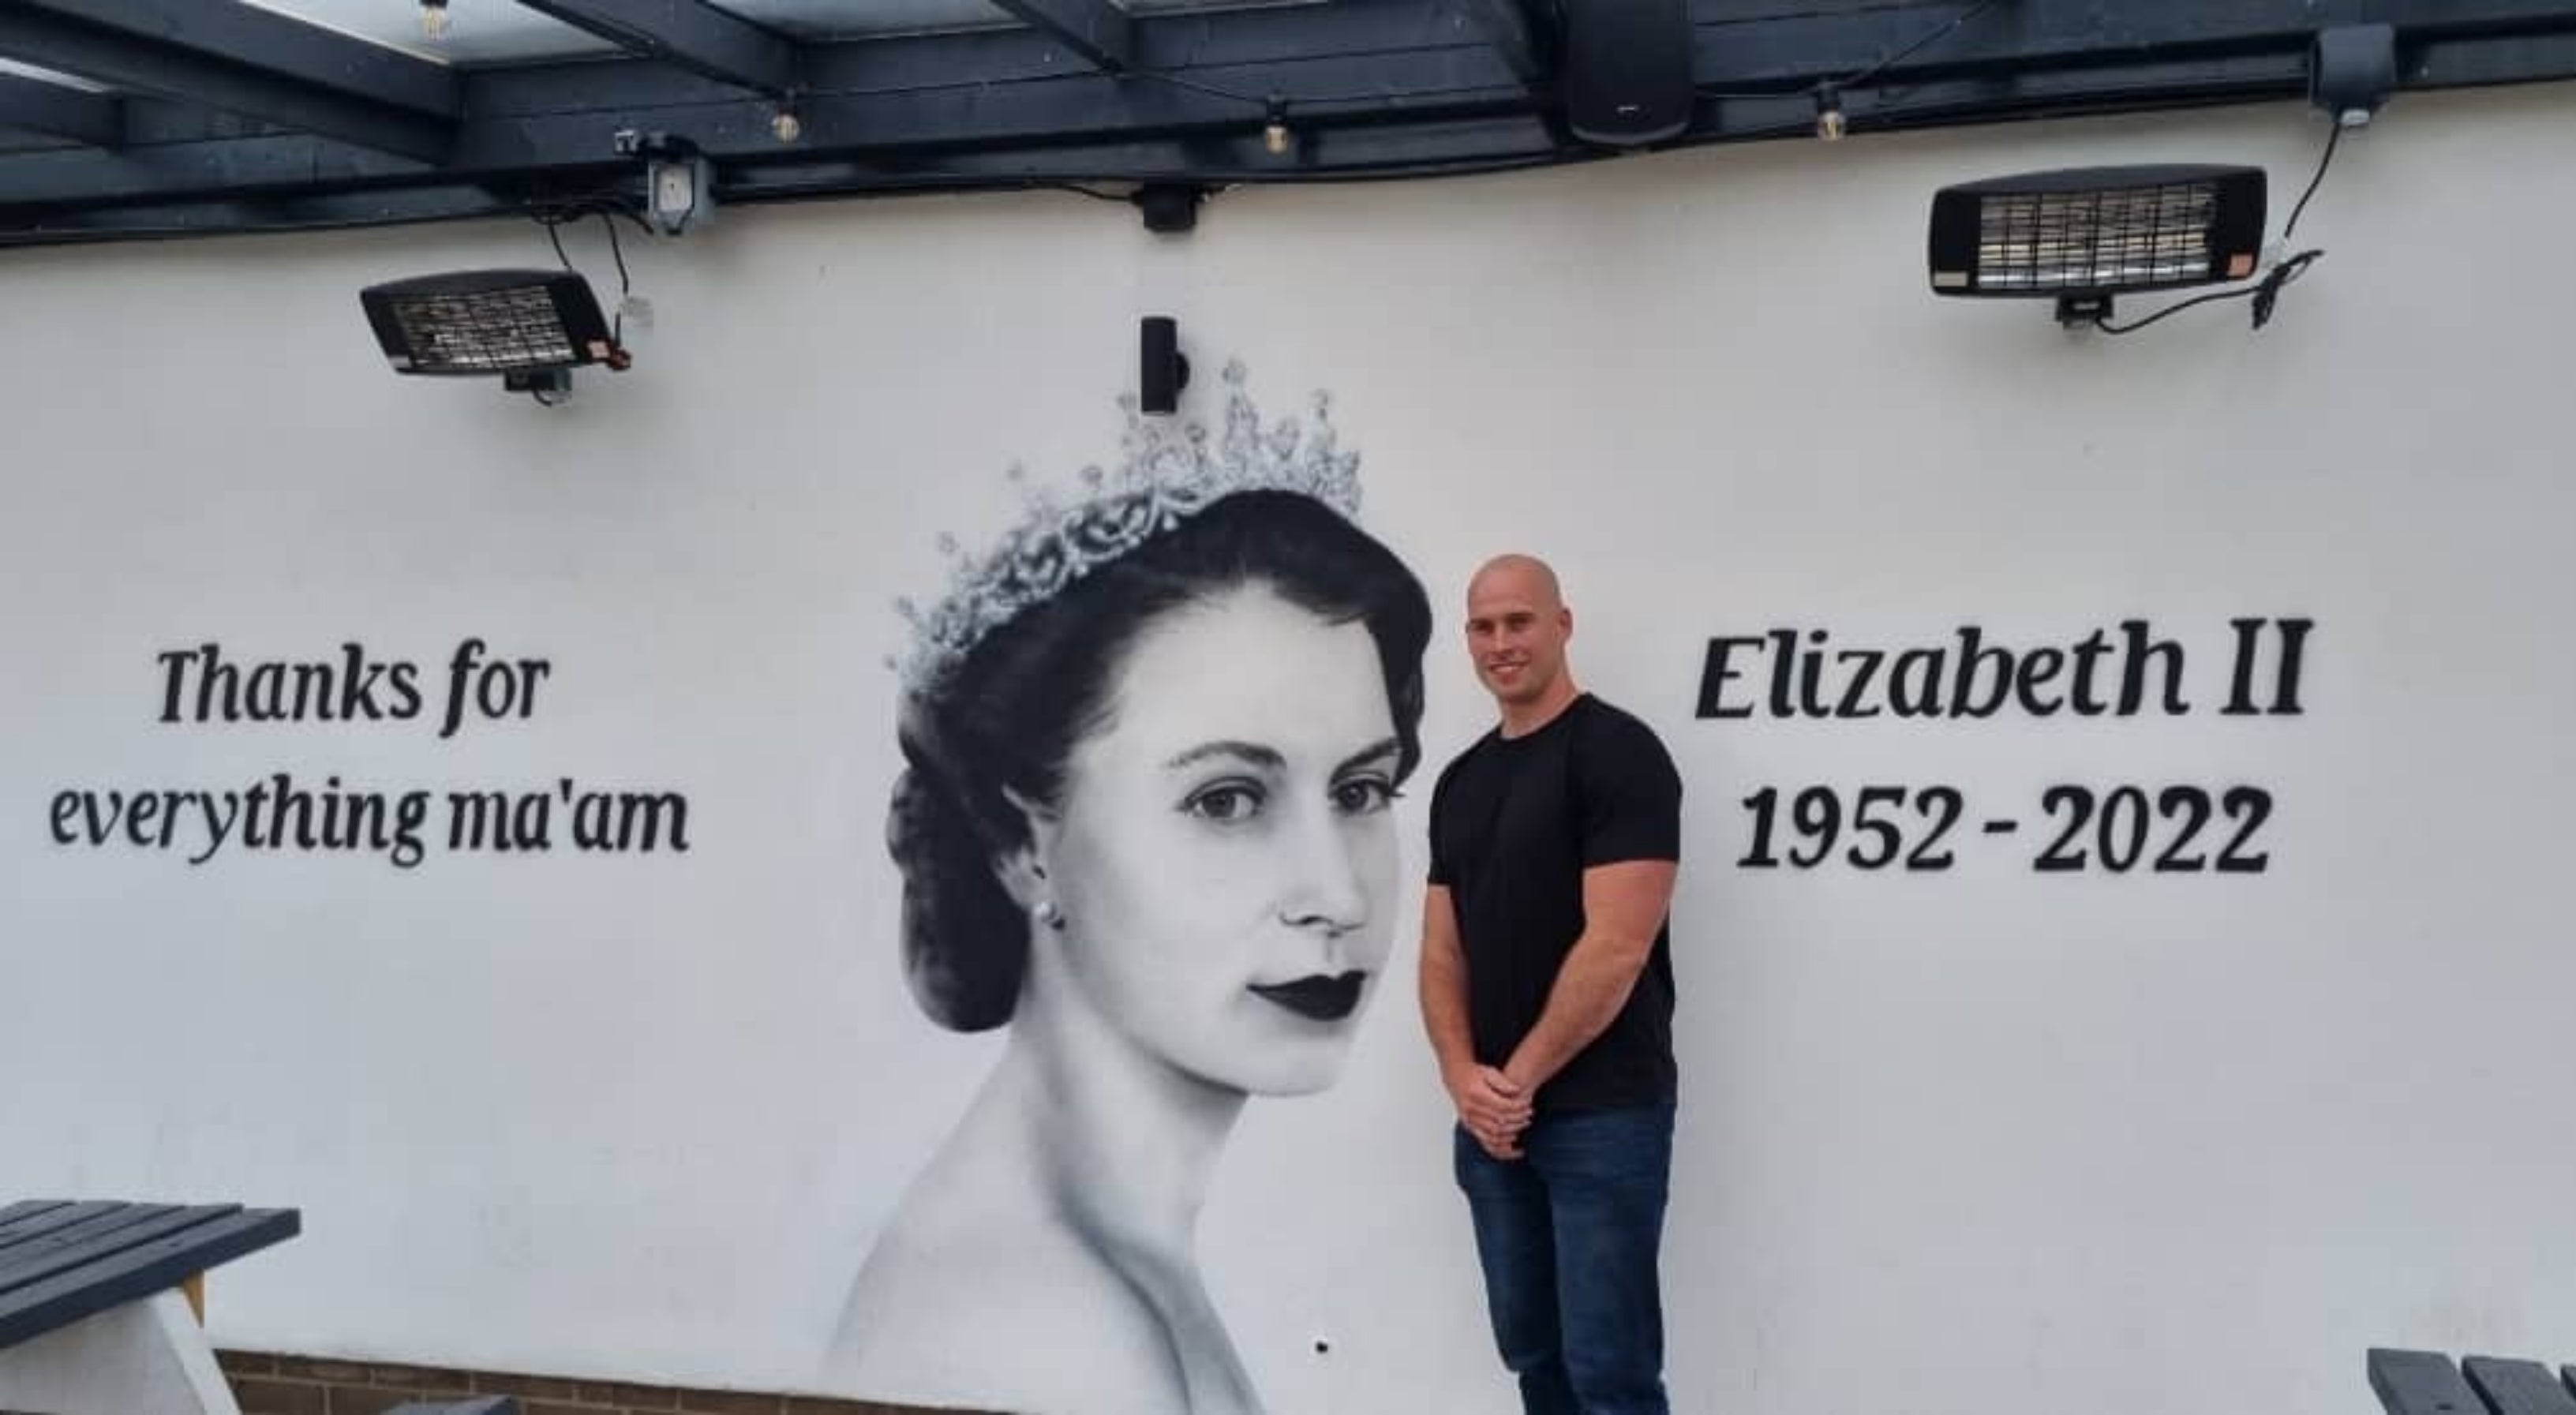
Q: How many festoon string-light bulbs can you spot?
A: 4